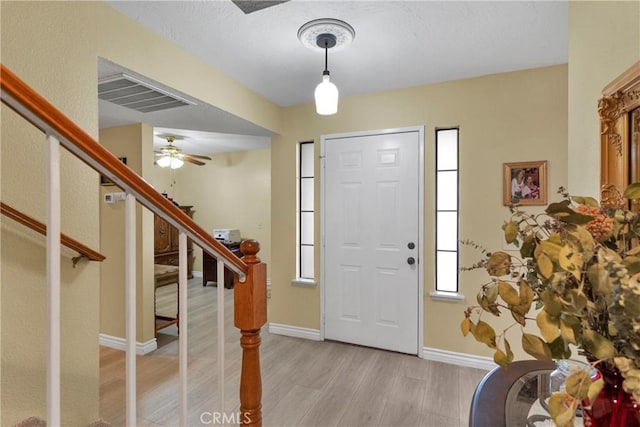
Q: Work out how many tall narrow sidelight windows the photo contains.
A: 2